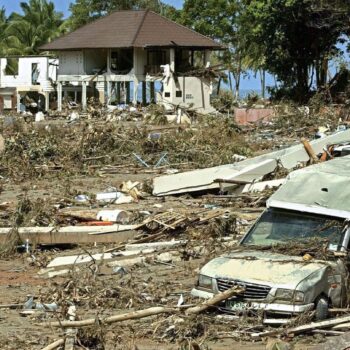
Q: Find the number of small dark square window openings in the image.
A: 2